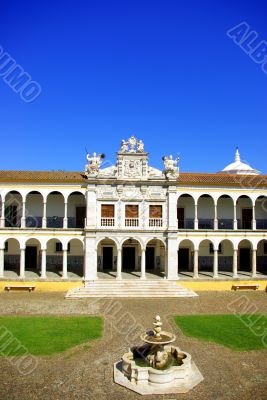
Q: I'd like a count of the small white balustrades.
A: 3